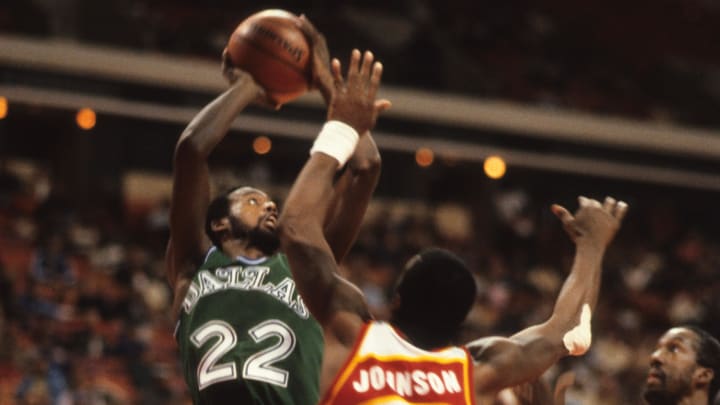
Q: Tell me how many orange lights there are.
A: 5